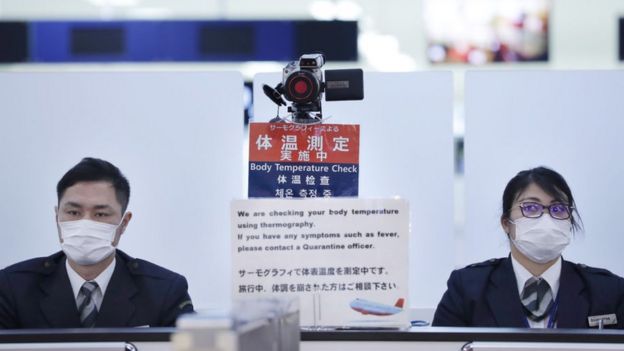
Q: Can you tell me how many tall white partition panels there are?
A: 3